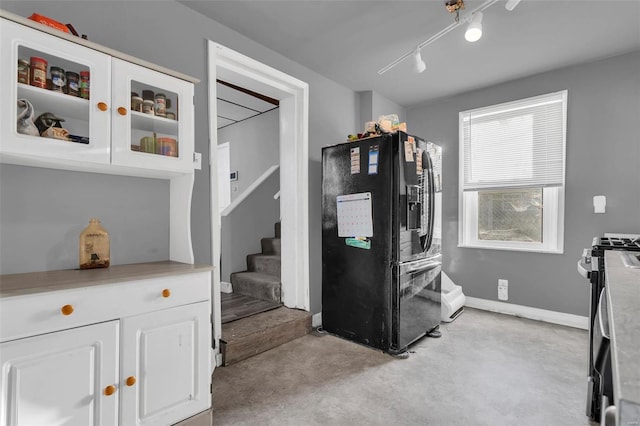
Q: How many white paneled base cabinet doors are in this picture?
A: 2